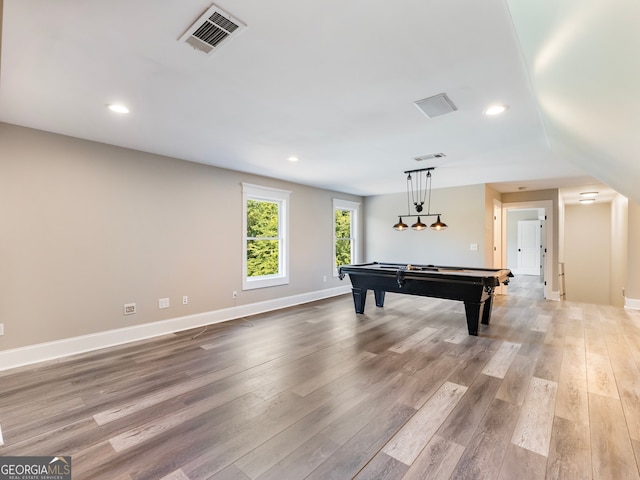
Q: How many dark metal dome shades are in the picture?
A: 3